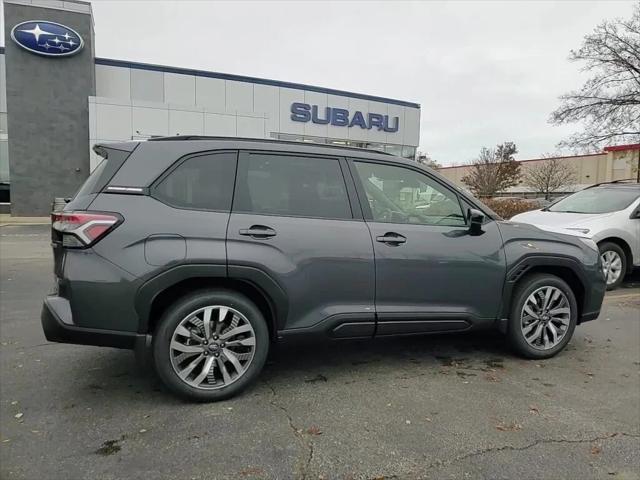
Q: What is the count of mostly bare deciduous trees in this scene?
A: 3